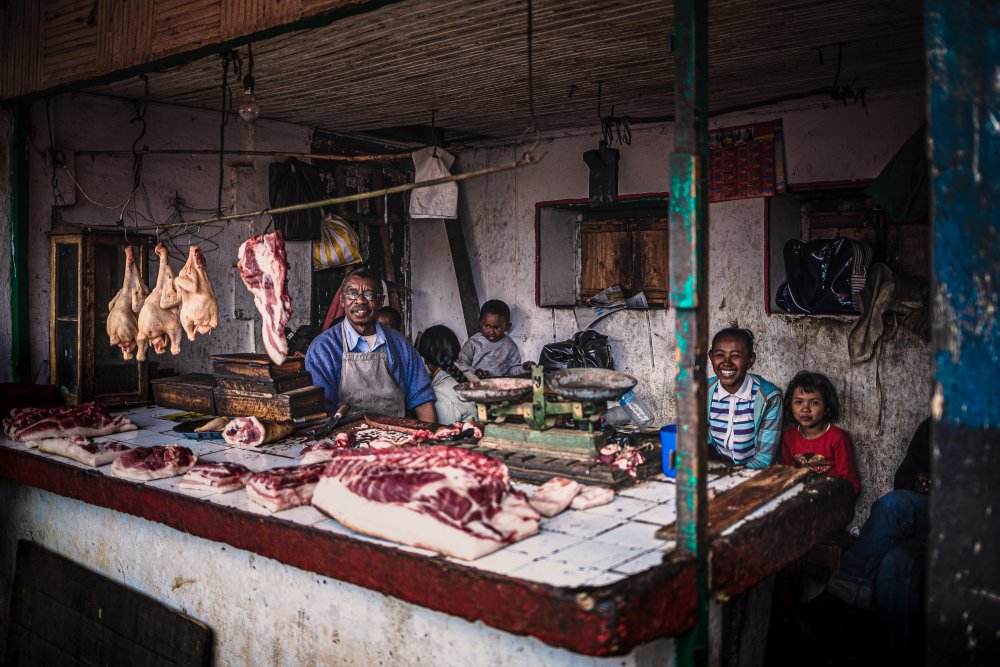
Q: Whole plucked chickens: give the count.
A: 3